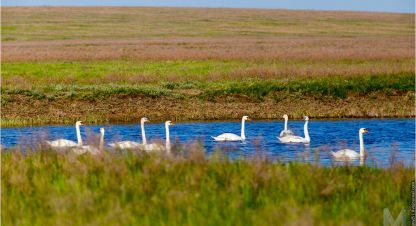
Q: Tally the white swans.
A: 8